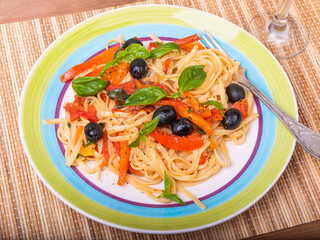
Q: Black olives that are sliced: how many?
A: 0